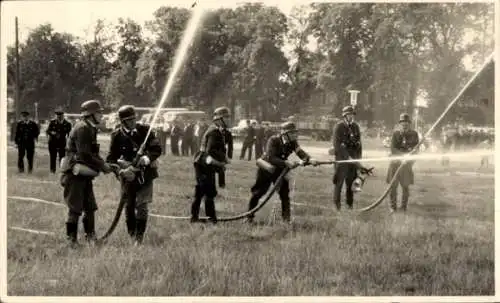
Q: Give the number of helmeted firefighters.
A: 6